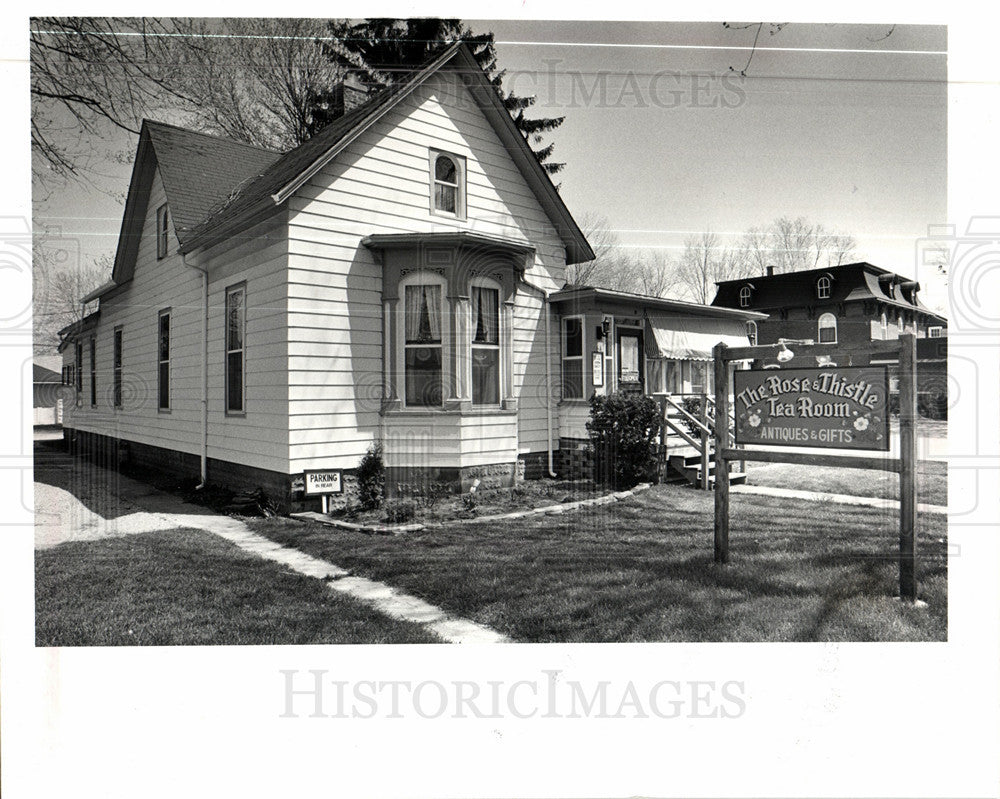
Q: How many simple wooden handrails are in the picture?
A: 2